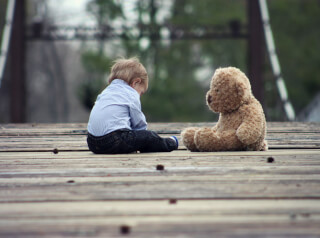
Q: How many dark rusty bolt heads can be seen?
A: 6